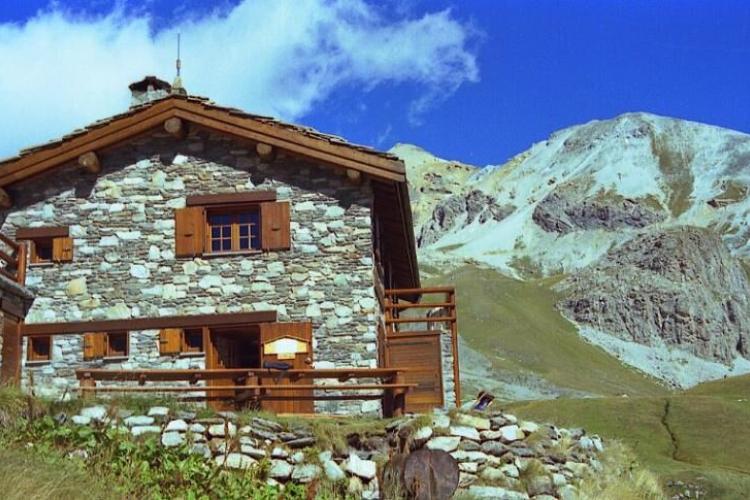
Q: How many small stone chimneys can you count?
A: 1